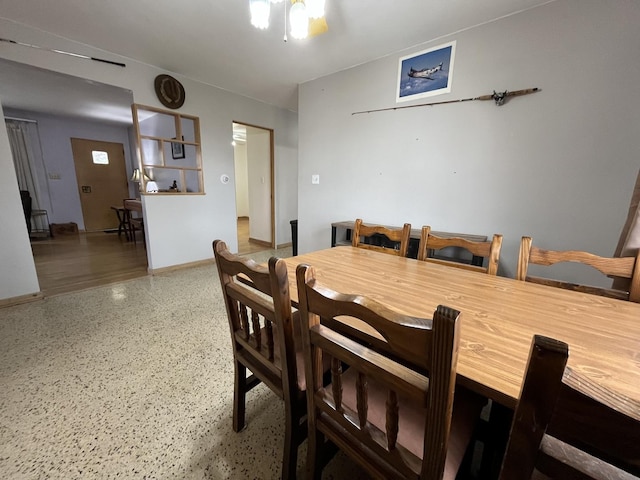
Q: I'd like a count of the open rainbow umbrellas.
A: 0